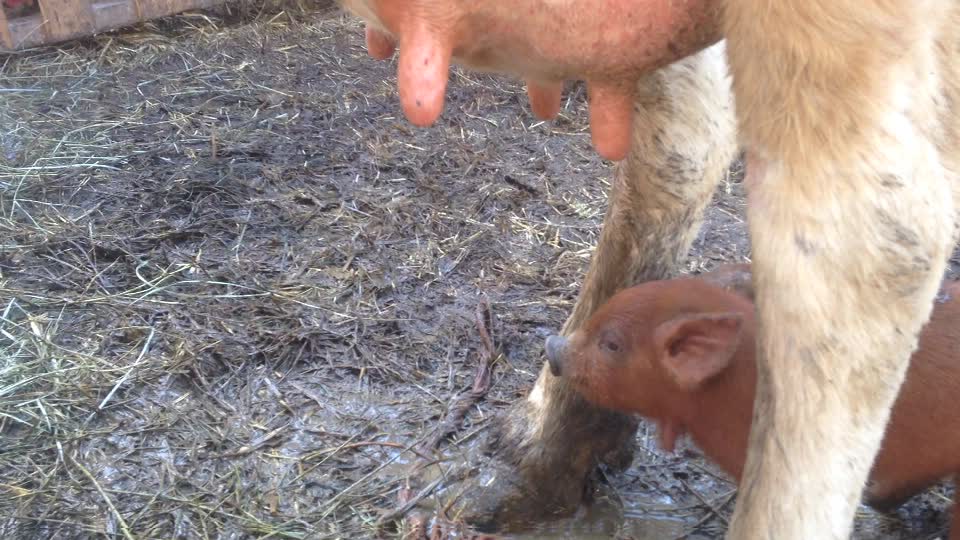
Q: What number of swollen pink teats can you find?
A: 4